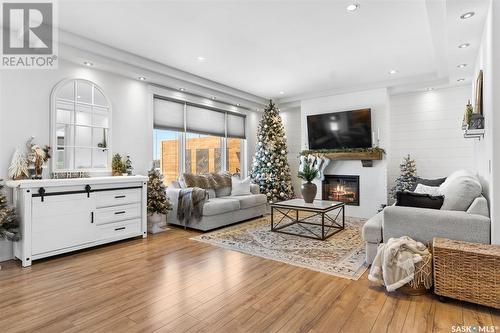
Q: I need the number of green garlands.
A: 1